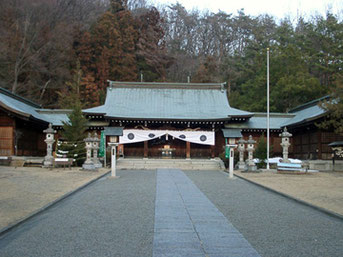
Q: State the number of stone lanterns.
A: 6